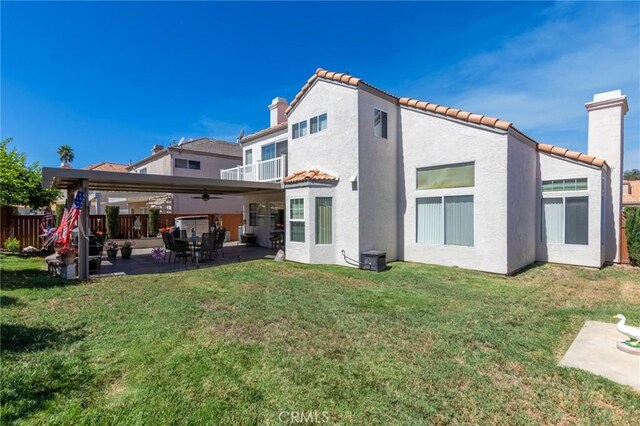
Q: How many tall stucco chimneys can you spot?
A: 2